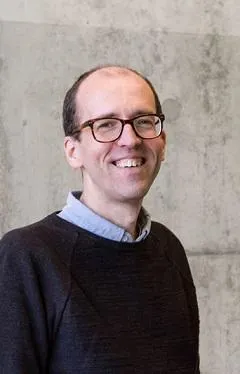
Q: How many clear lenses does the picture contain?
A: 2